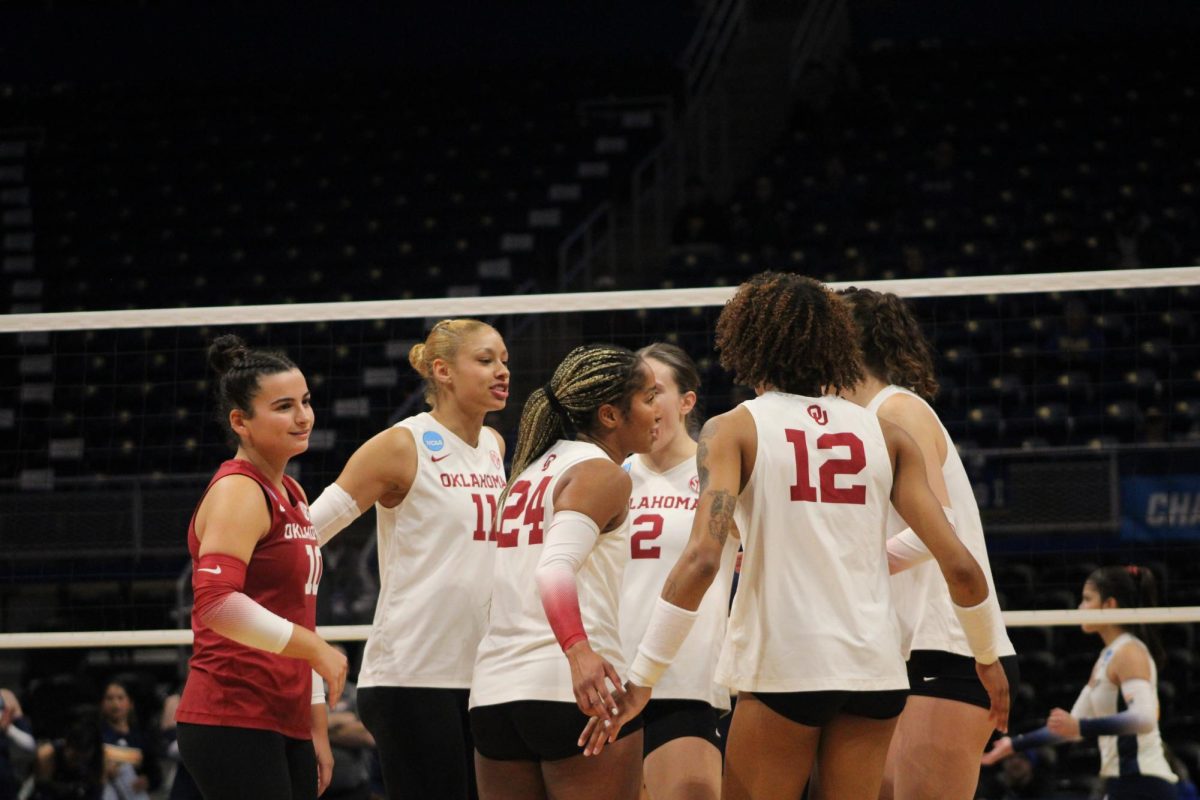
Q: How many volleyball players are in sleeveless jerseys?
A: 7